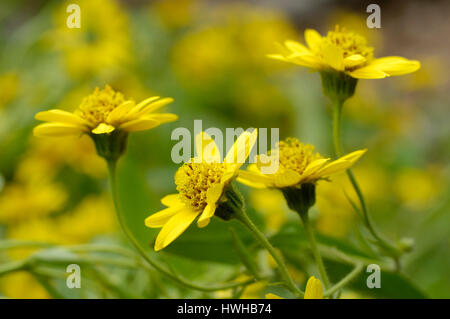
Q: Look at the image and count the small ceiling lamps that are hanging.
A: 0